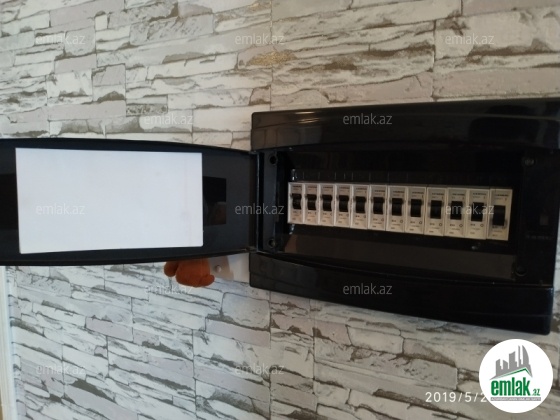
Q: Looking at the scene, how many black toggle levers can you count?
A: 12